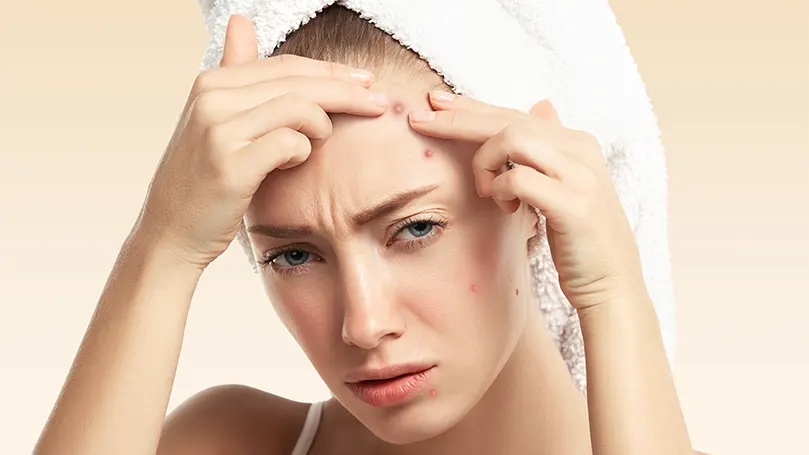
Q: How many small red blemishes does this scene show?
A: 4